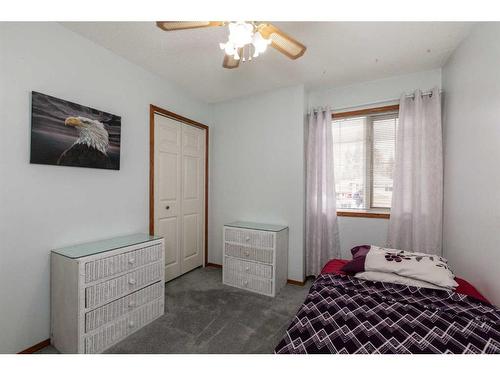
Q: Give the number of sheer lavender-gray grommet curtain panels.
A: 2